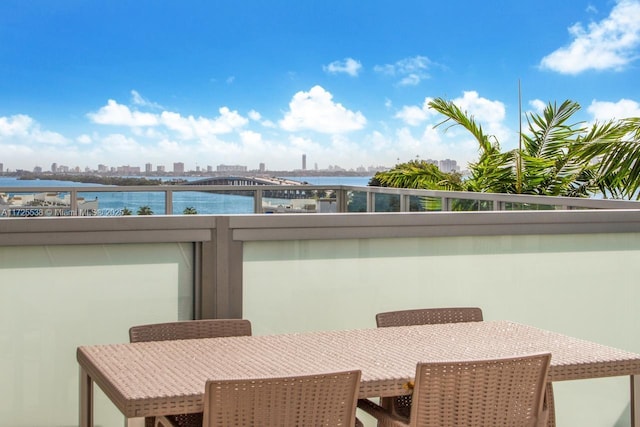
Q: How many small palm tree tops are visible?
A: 3